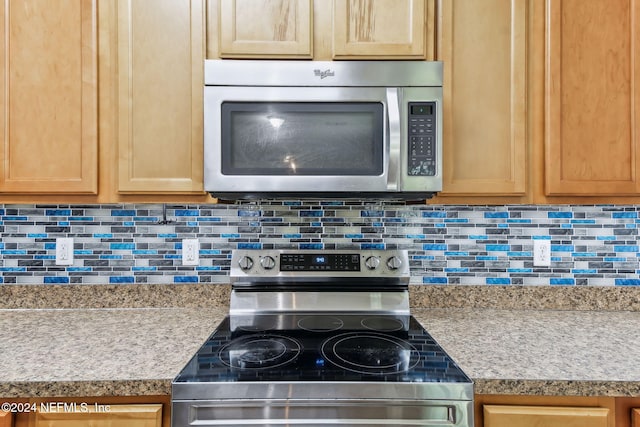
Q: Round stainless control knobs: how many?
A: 4